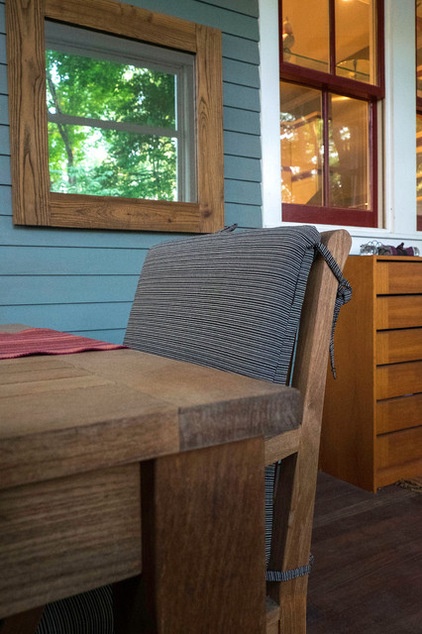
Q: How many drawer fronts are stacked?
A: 6